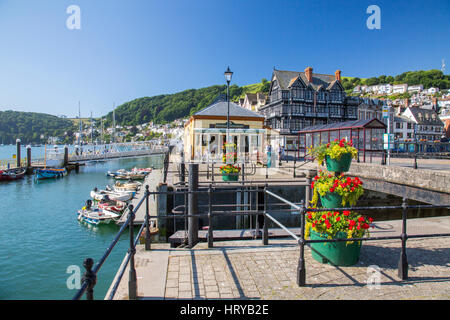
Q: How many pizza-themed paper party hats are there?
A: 0